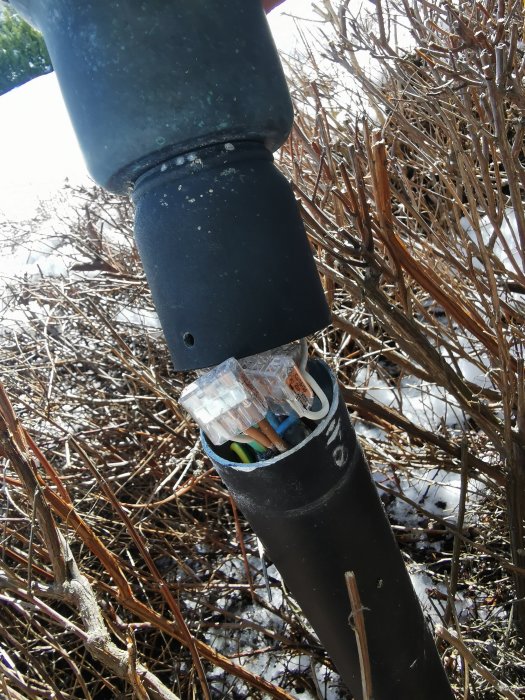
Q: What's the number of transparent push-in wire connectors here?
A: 2